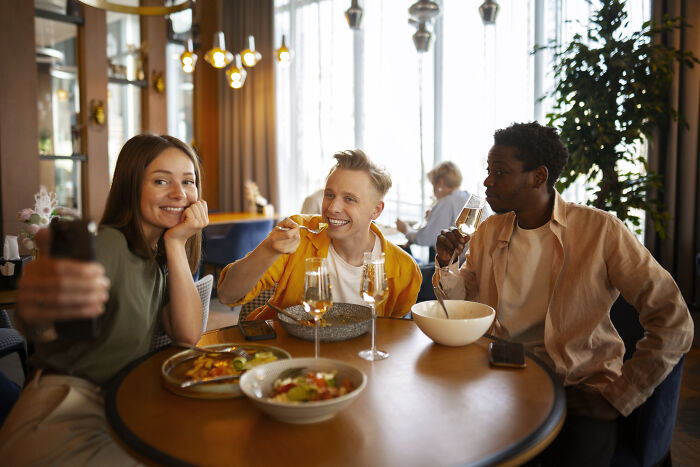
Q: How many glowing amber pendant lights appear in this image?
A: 5